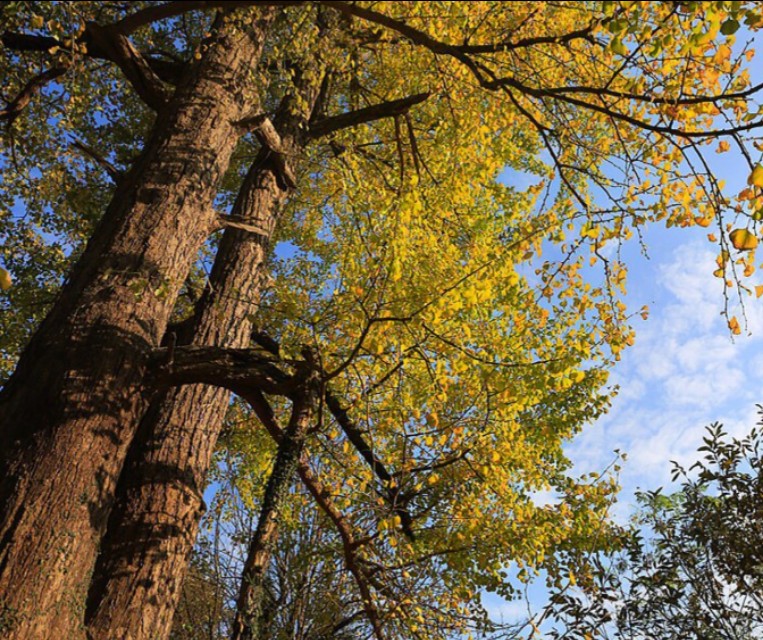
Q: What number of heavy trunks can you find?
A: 2